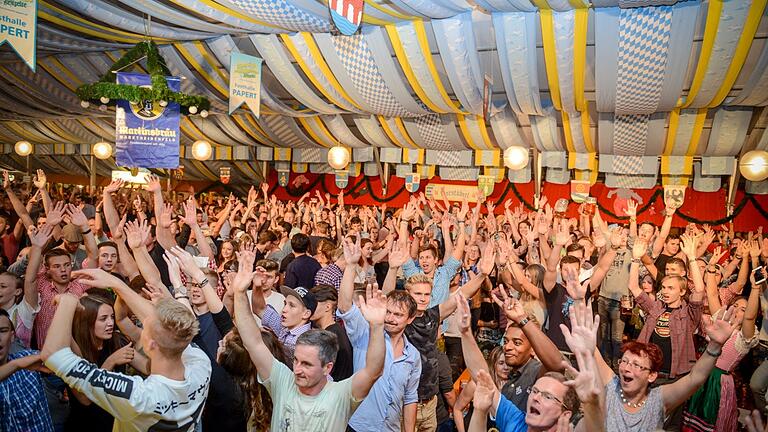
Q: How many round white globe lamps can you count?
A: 6